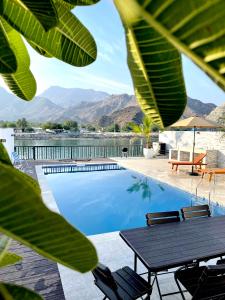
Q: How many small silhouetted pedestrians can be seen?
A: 0